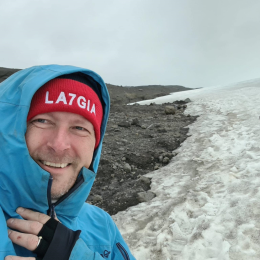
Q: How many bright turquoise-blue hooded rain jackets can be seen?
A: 1